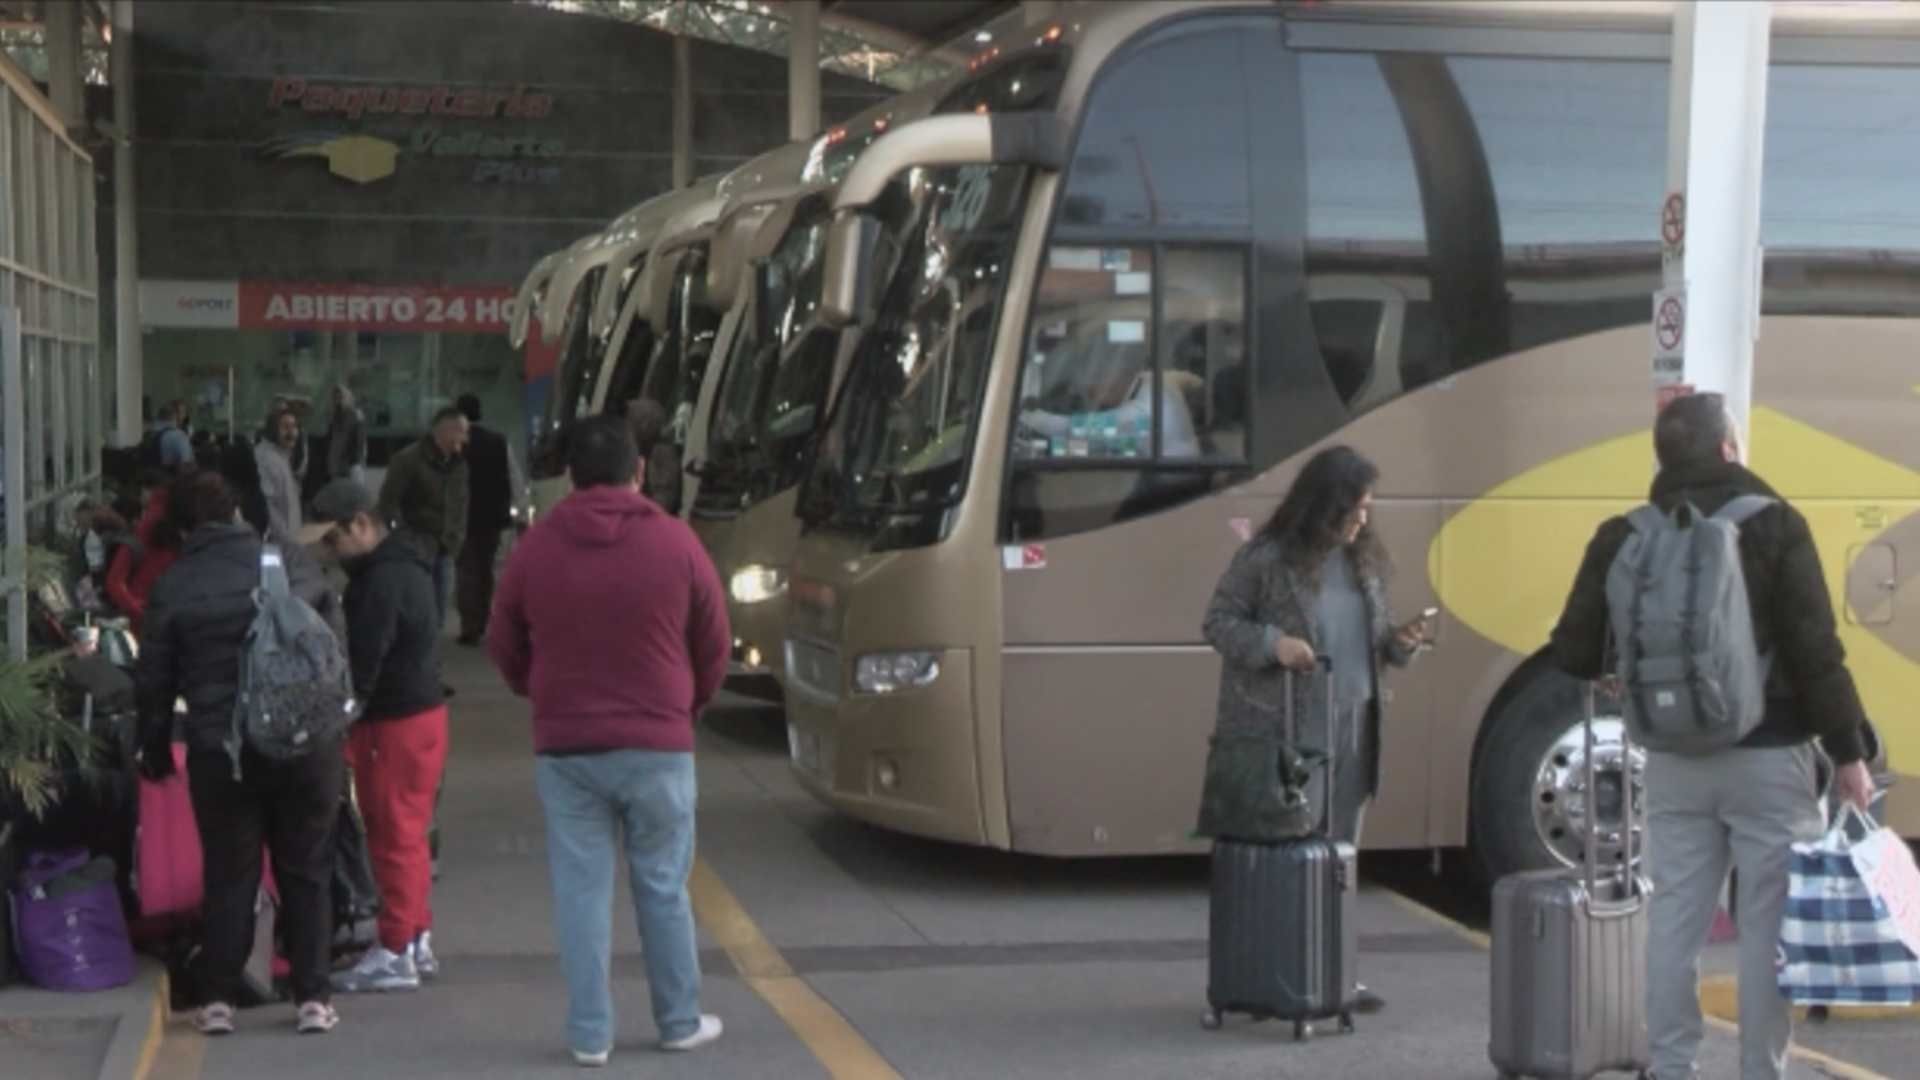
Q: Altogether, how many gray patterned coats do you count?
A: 1